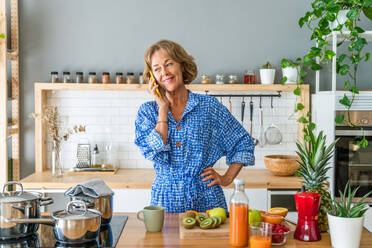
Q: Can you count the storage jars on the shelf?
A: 12